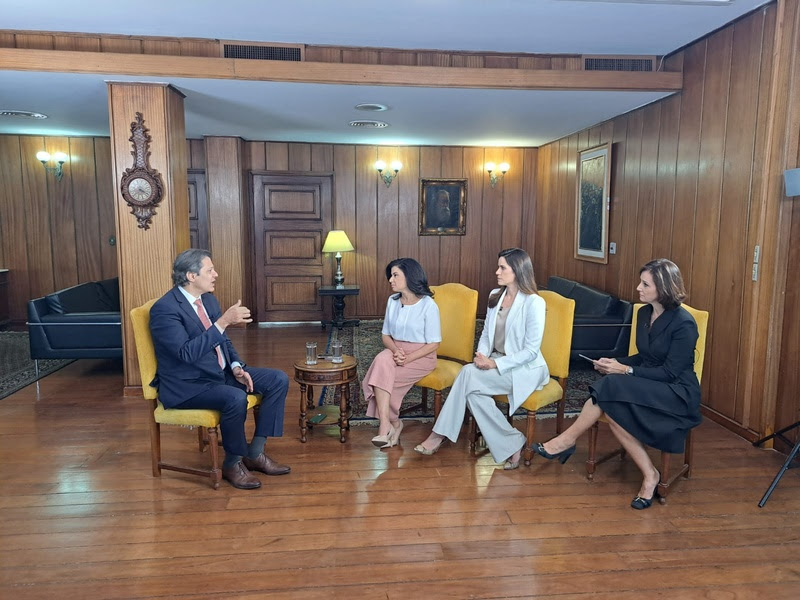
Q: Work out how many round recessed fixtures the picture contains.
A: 3